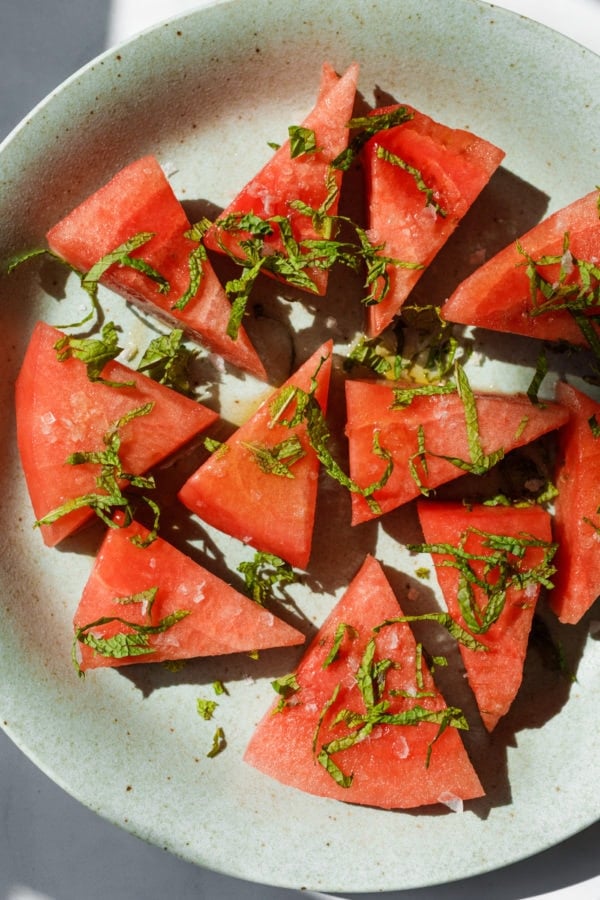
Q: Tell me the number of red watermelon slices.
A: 11